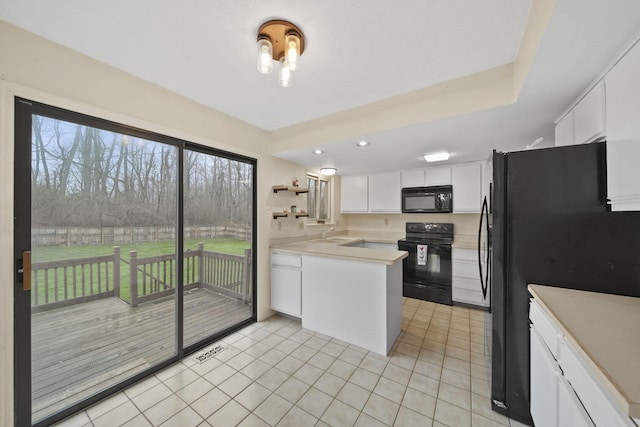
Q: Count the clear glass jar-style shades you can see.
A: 3